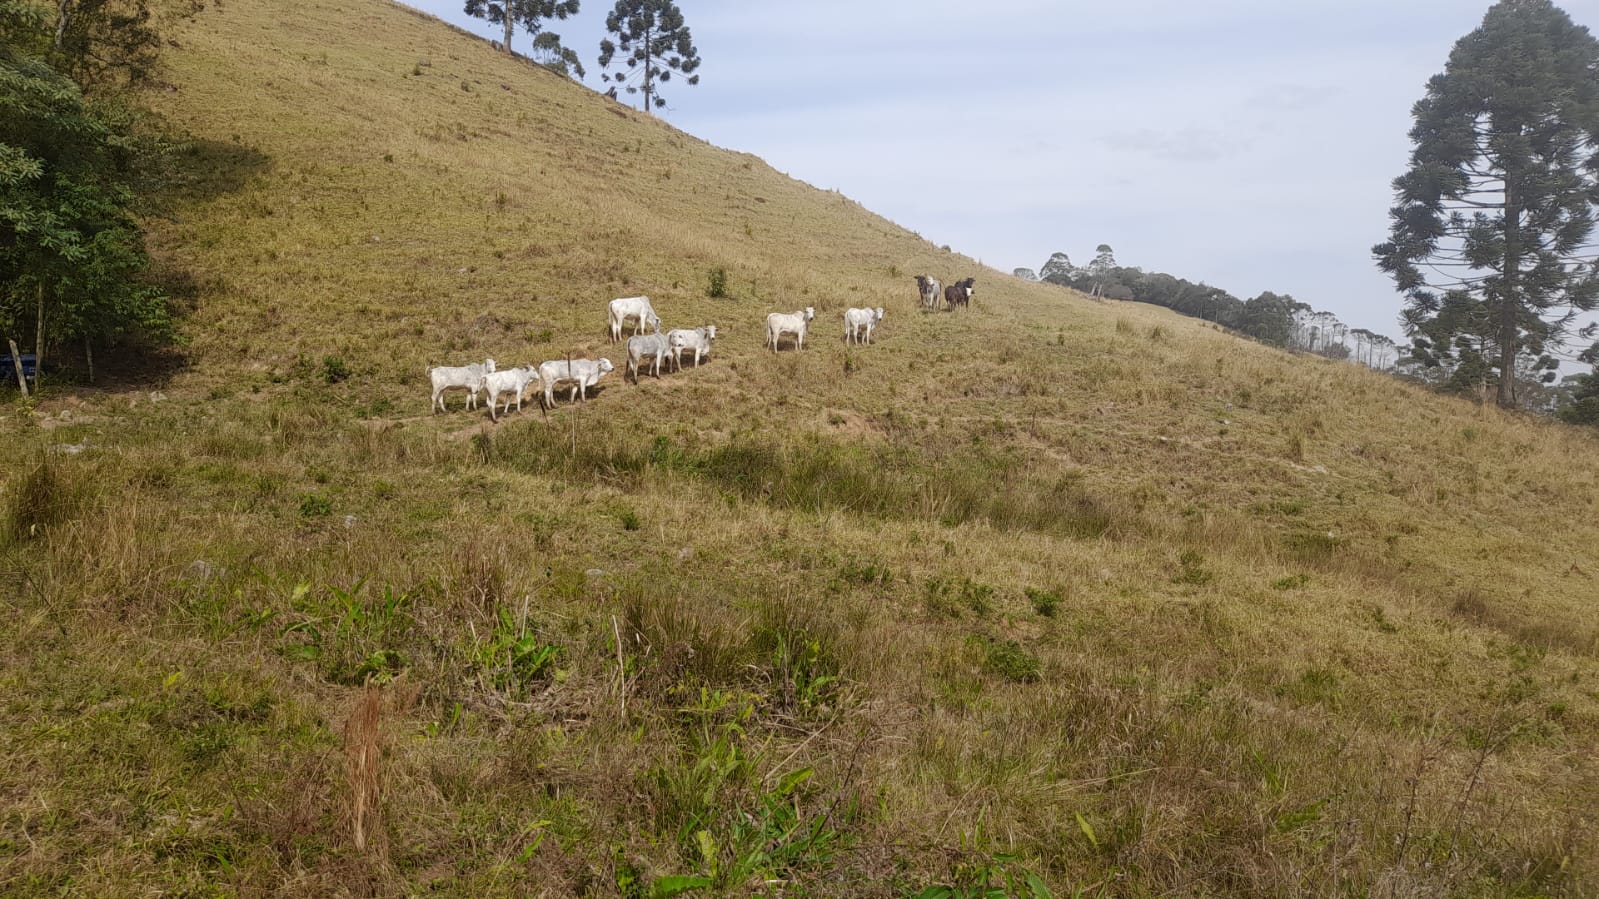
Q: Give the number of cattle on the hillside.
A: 12